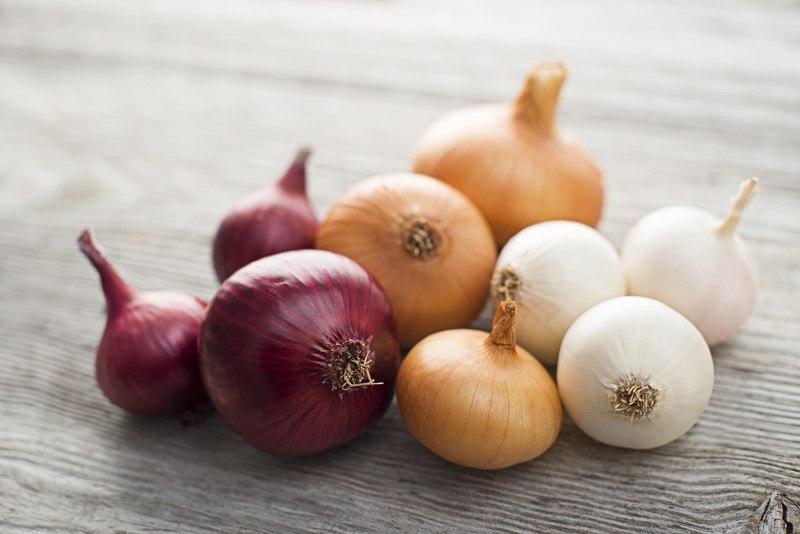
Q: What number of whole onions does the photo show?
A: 9